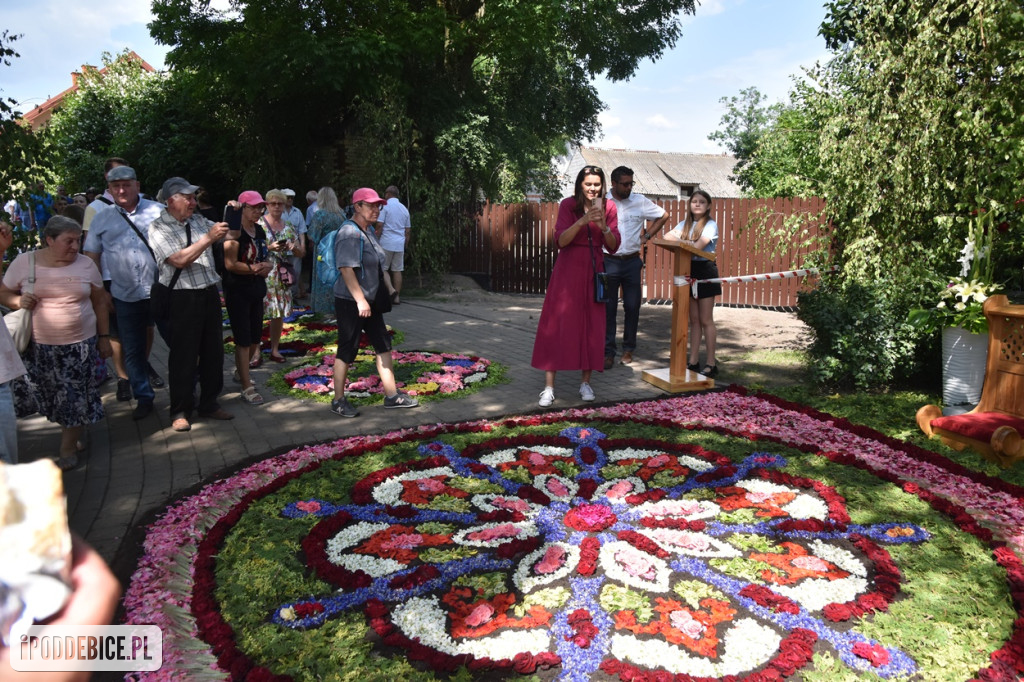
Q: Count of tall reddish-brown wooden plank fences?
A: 1